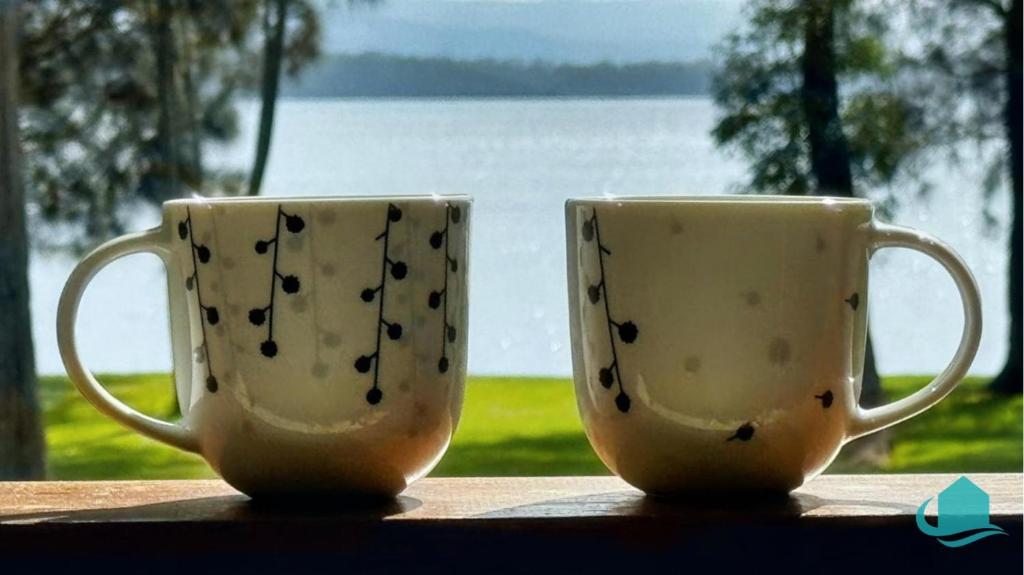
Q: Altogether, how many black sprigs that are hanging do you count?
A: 5